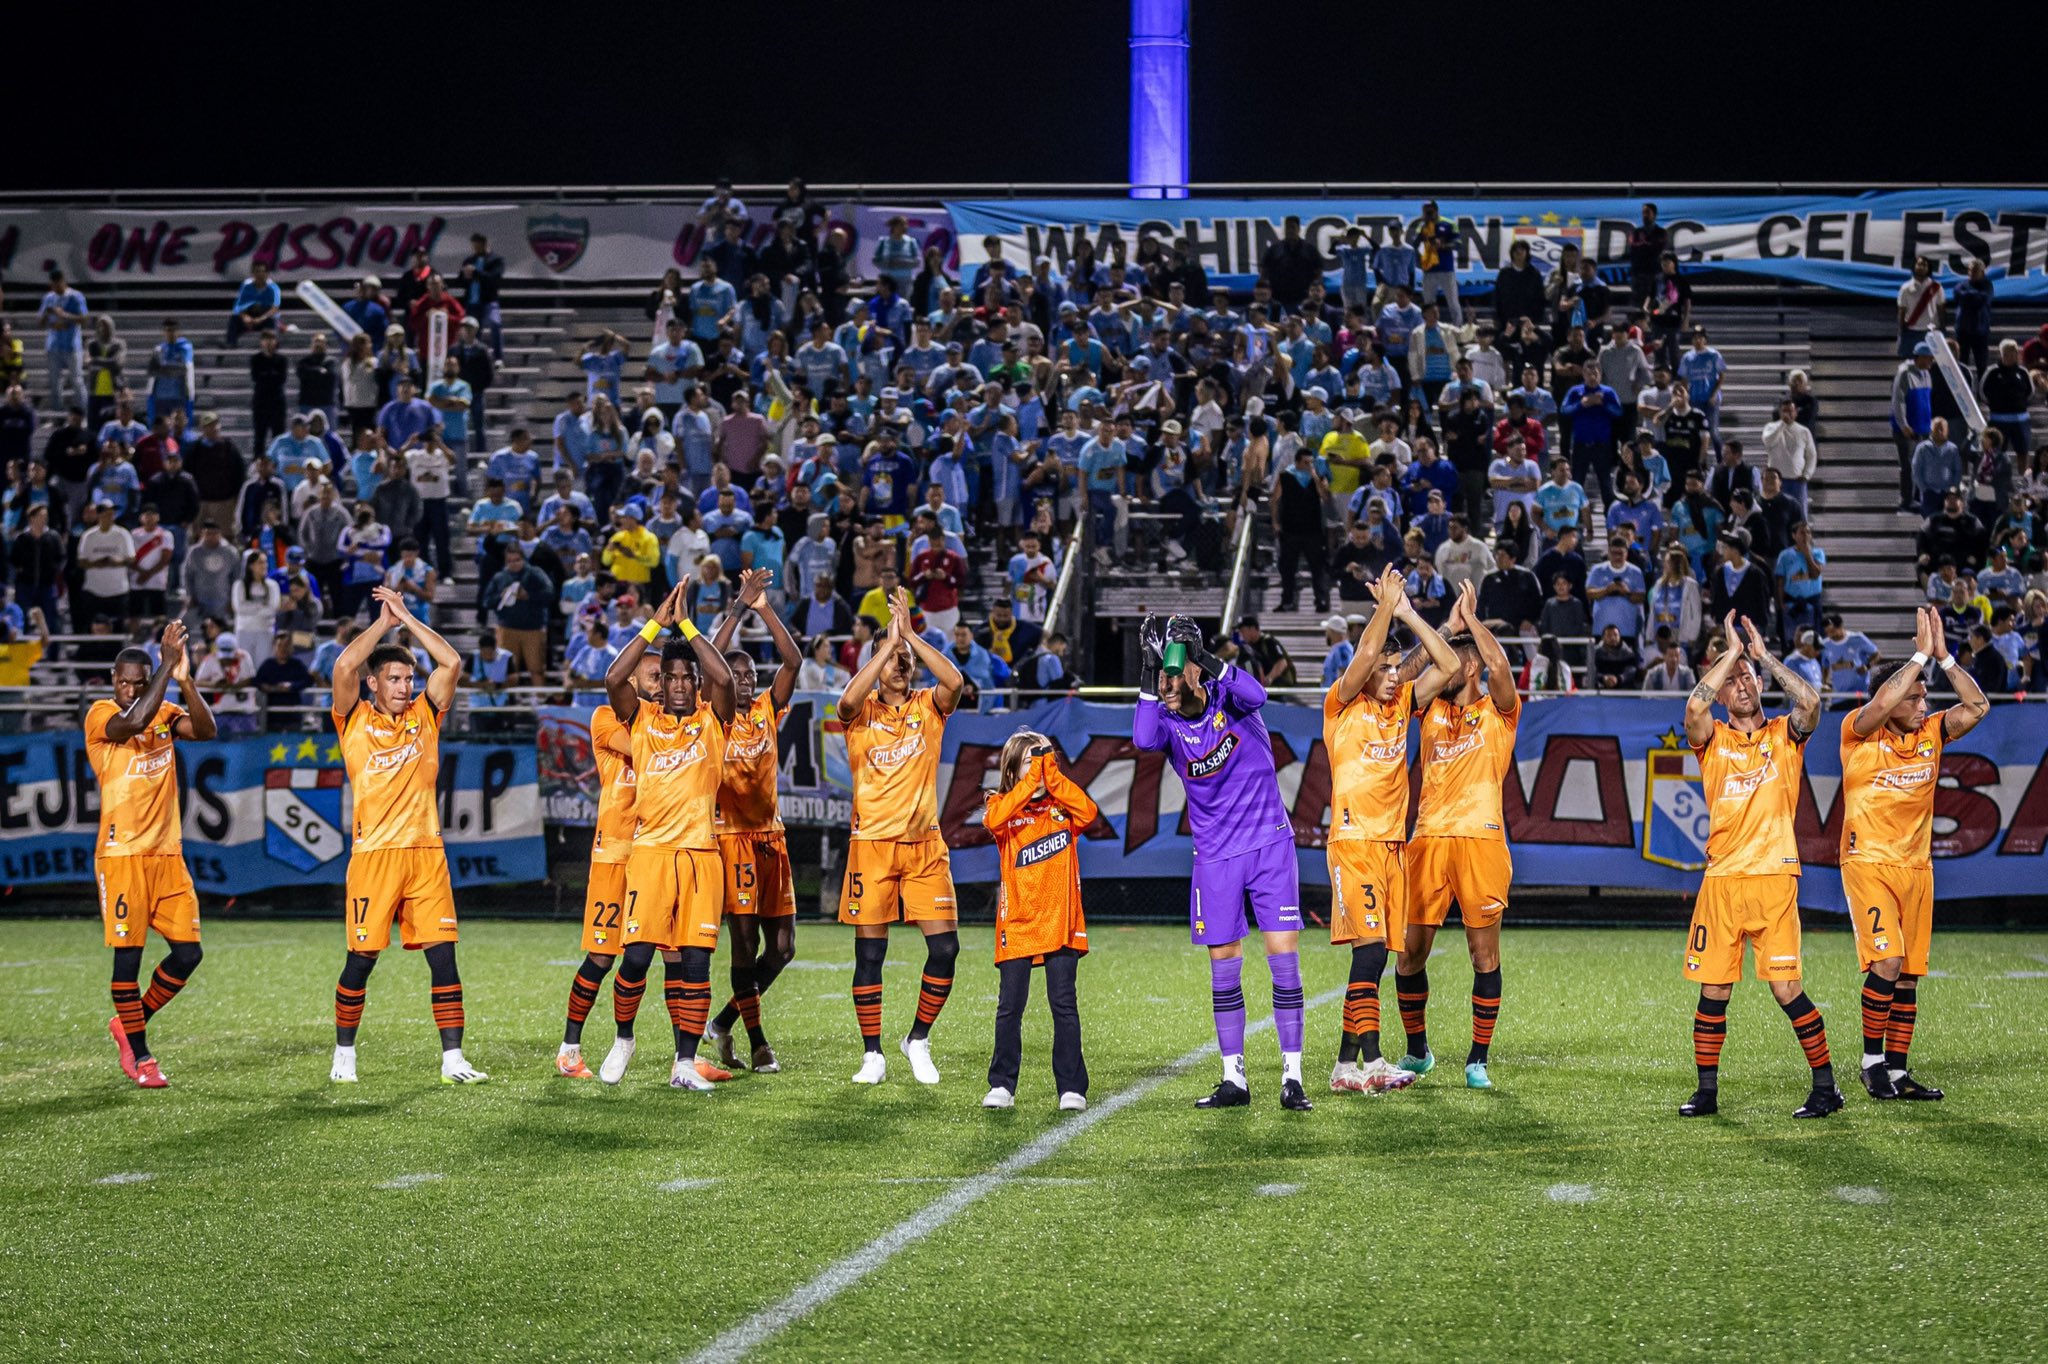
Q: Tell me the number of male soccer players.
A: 11